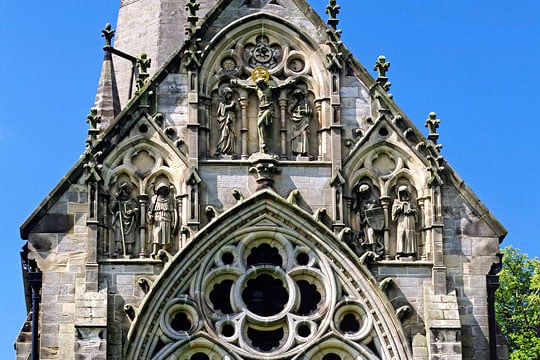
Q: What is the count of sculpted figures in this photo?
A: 7